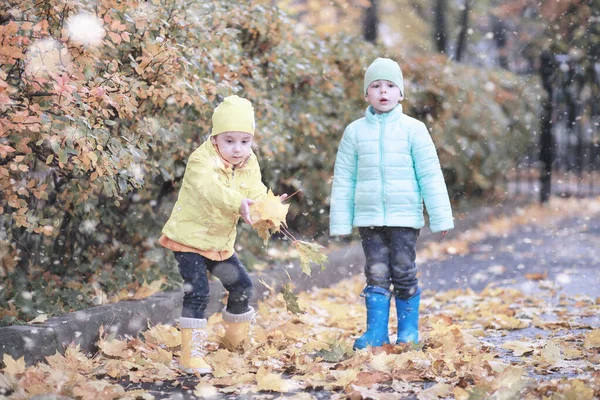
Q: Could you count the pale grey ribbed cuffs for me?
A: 2